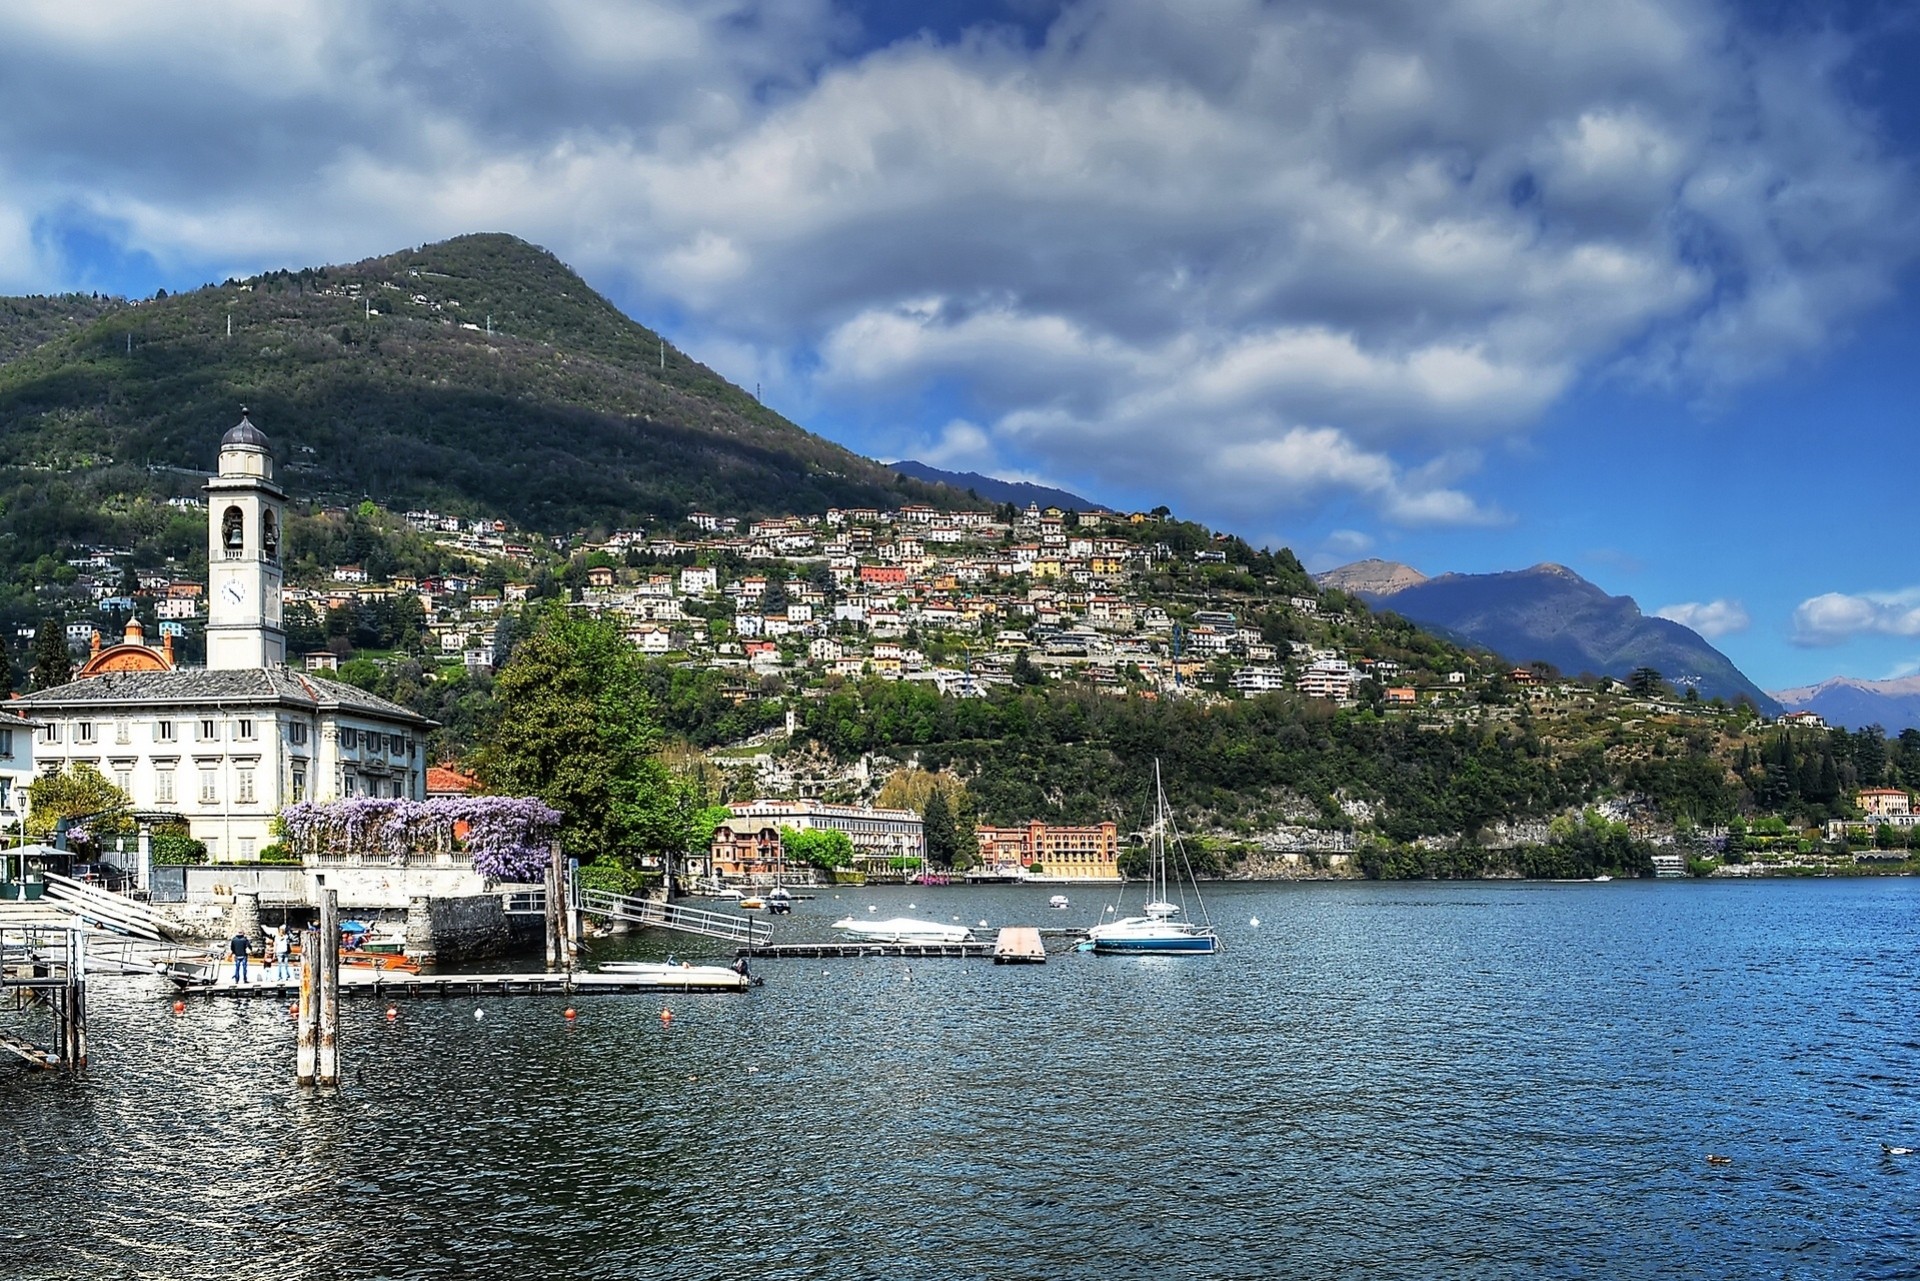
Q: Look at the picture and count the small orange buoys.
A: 5